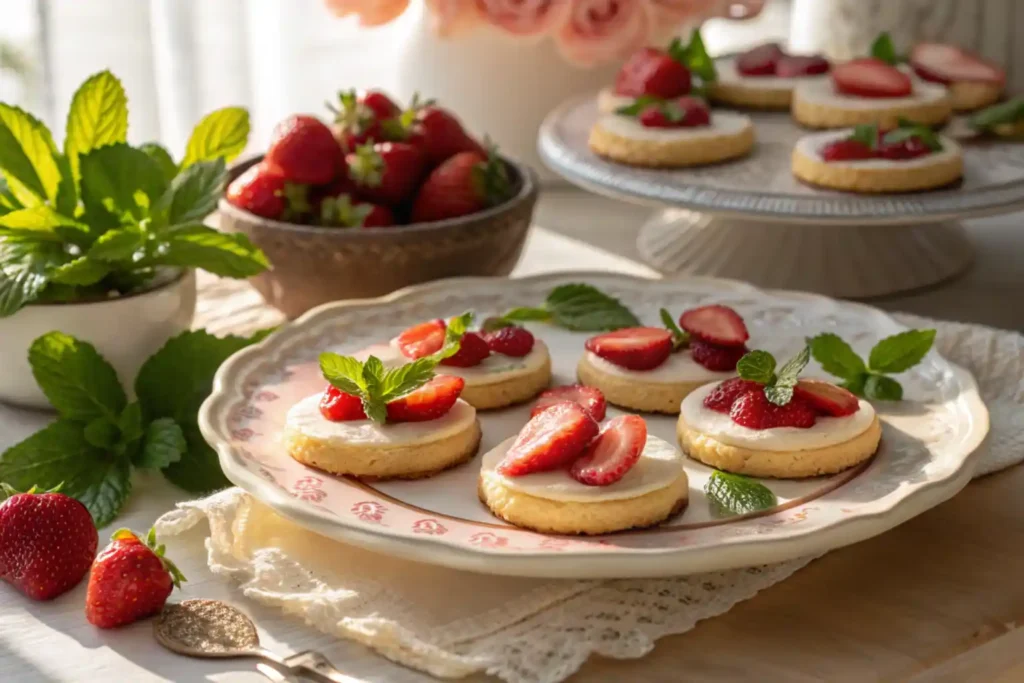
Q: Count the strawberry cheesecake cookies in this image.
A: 11